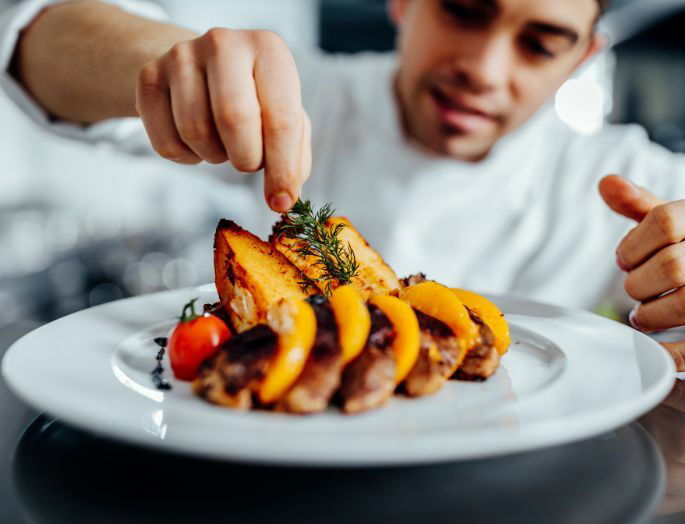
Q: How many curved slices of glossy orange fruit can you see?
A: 5